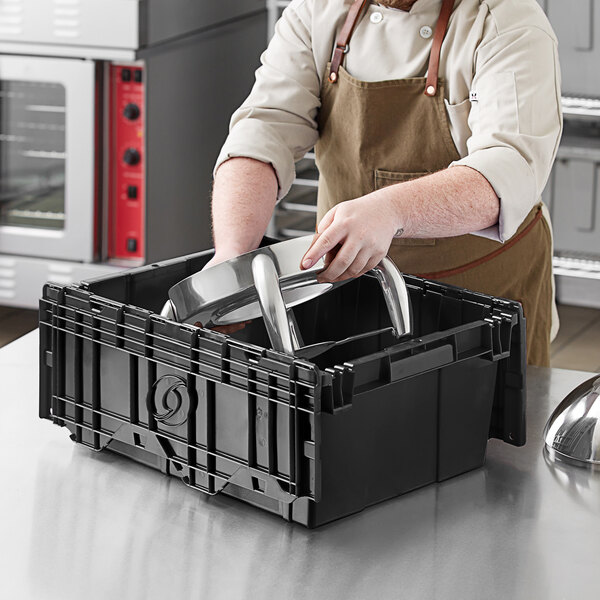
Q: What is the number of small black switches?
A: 4